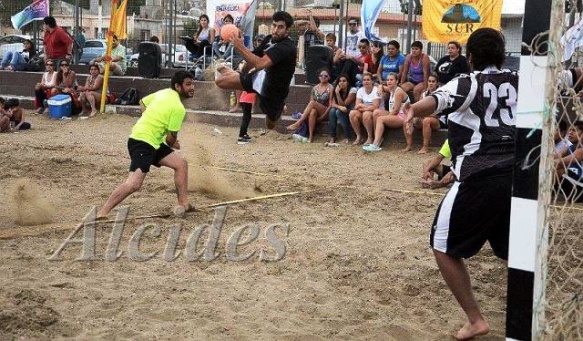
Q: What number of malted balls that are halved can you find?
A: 0